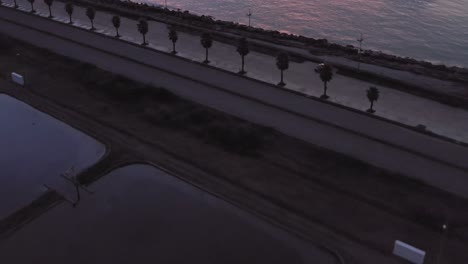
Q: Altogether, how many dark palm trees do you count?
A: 13